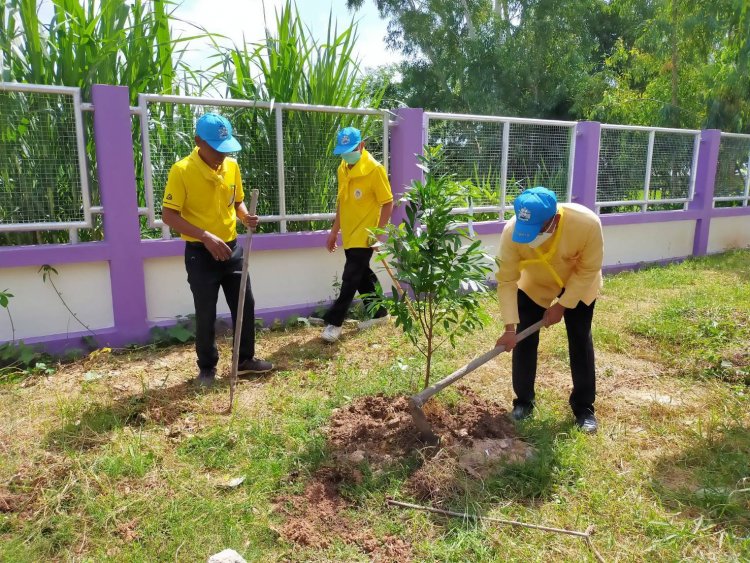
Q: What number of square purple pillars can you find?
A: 4